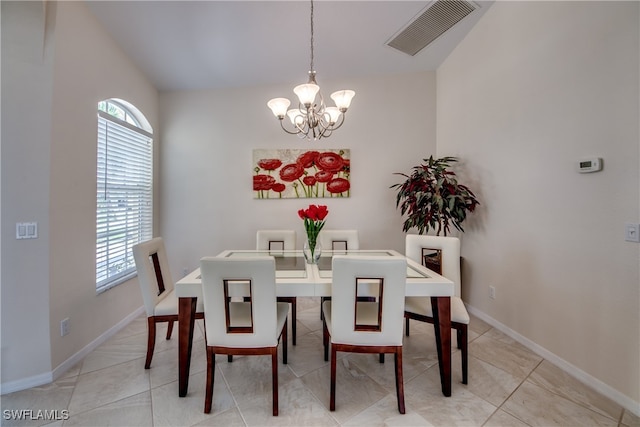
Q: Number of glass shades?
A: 5